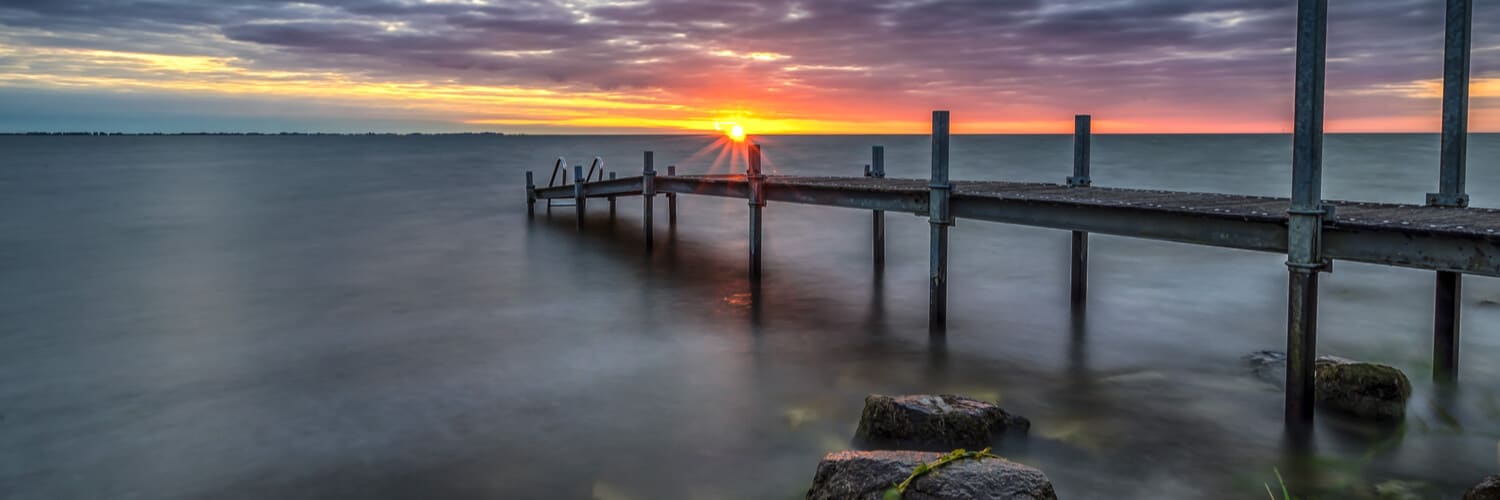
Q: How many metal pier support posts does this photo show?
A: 11